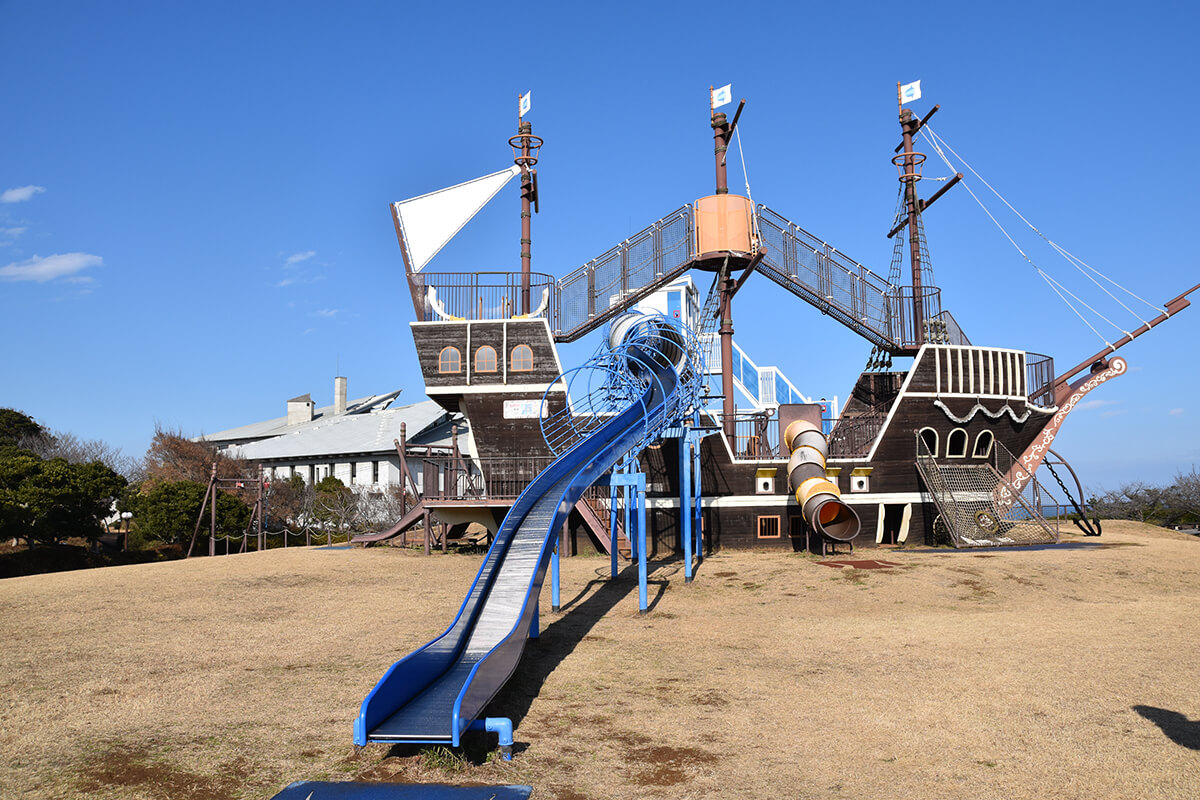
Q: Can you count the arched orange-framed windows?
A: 3